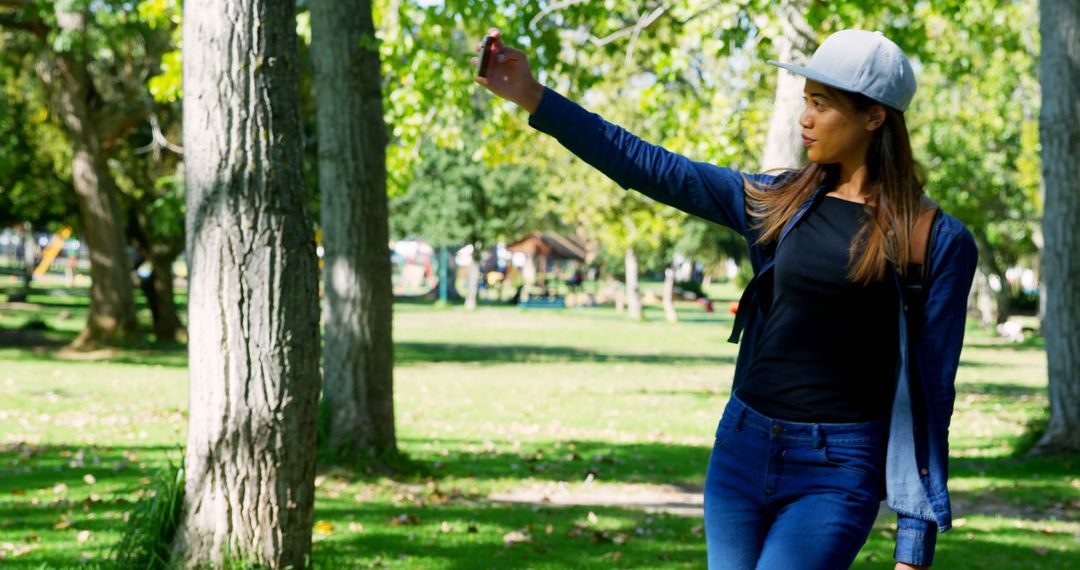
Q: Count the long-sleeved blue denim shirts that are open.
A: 1